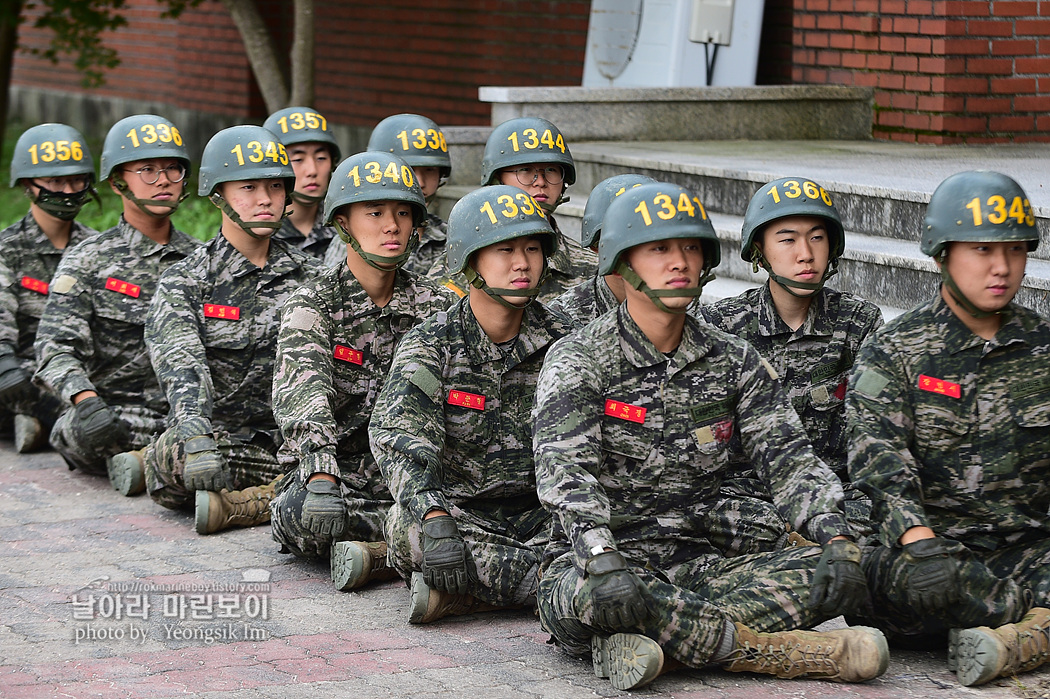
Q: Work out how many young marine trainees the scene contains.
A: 12